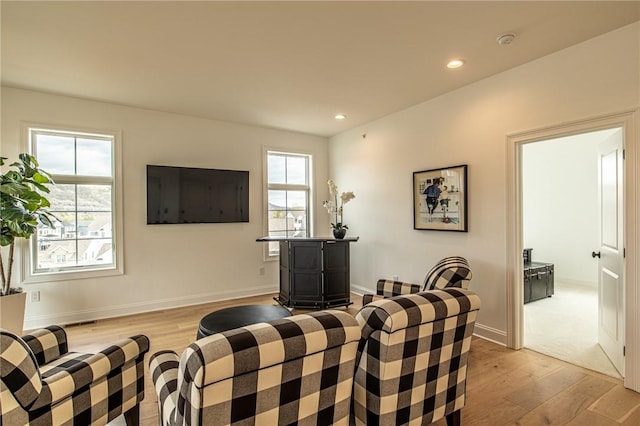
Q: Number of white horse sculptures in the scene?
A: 0